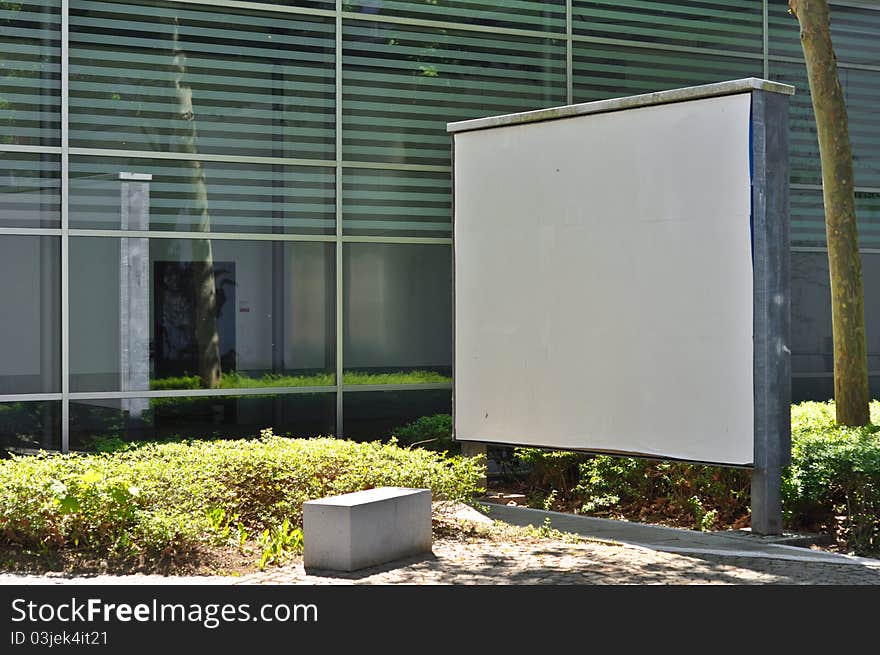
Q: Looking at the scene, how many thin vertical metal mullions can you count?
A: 4